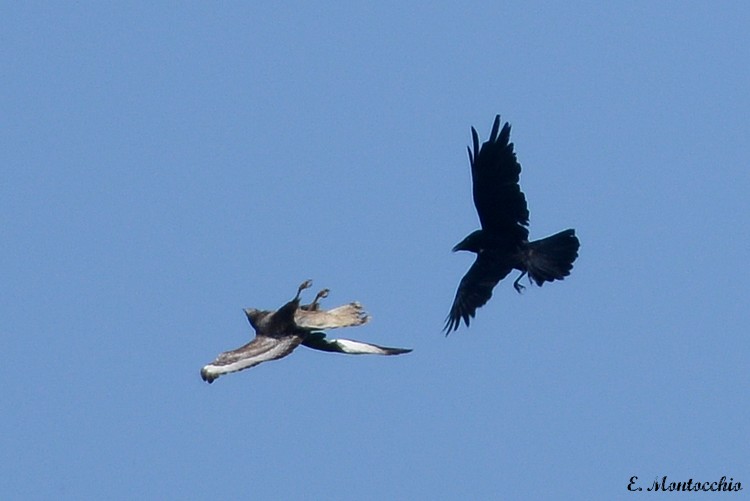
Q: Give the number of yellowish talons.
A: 2